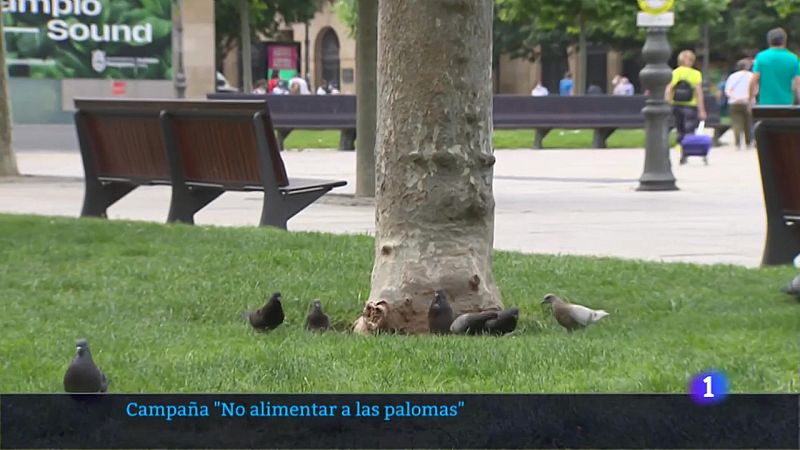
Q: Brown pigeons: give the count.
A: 1